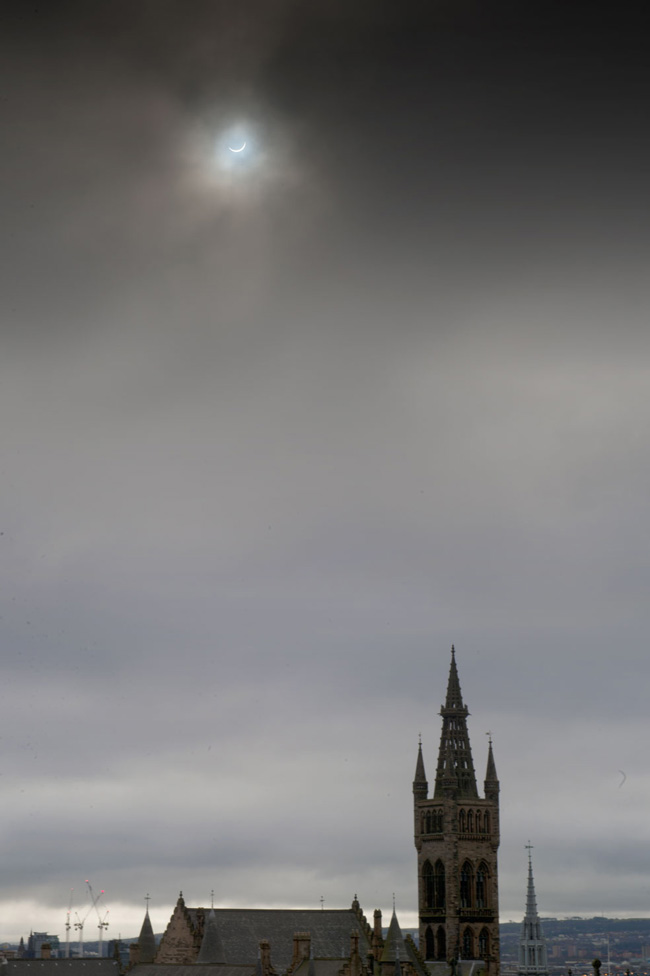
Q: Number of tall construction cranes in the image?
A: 3